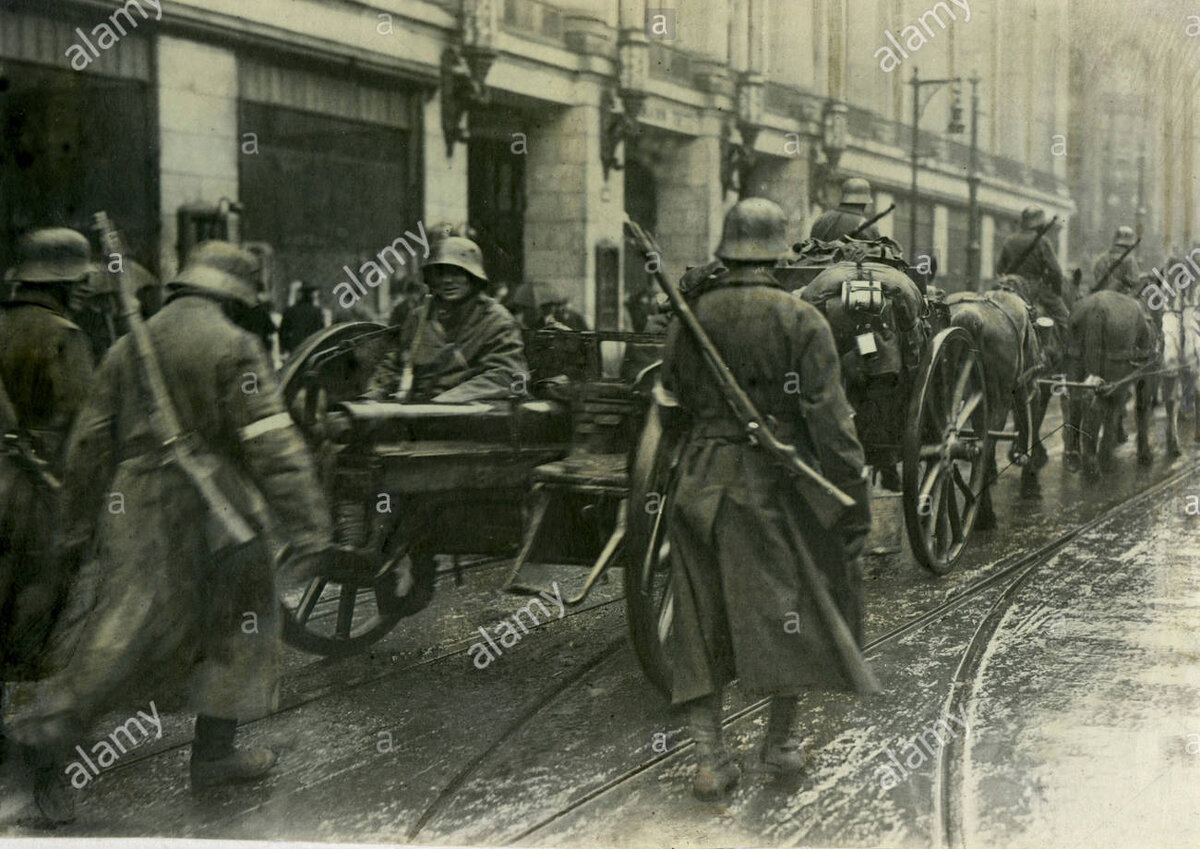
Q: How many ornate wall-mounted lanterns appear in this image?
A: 4